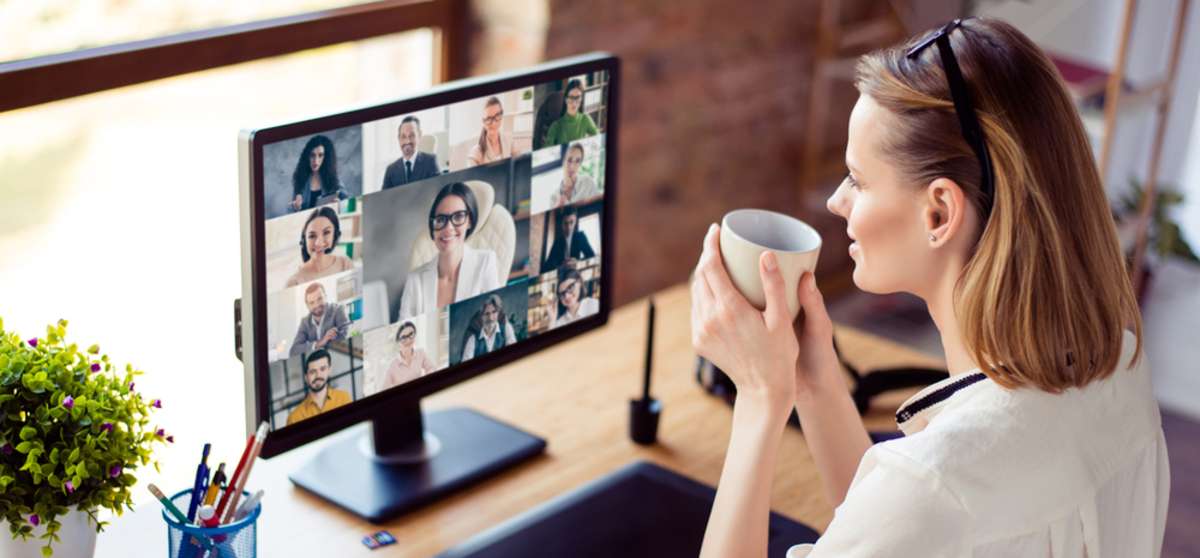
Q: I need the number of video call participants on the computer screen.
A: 13